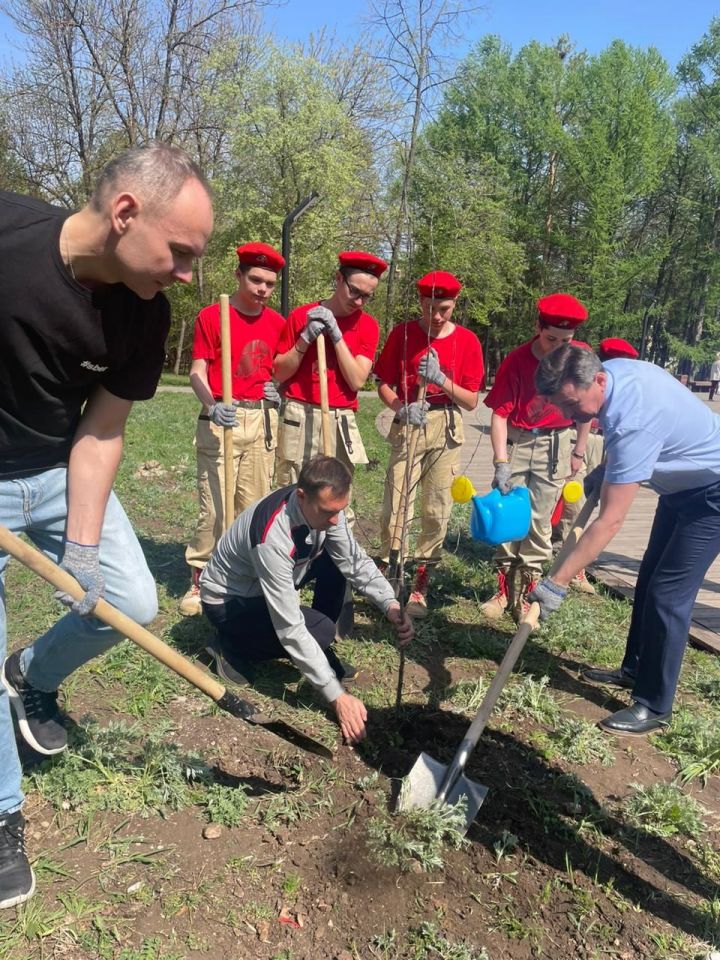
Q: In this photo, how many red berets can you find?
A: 5